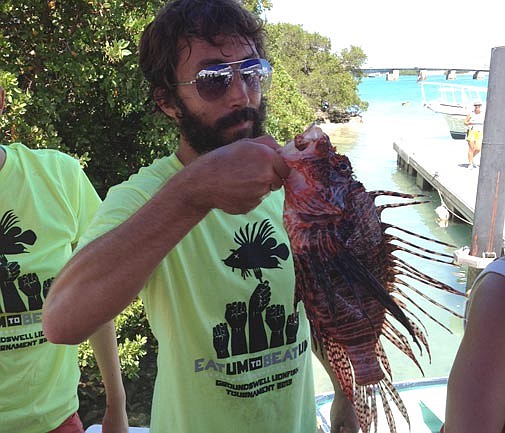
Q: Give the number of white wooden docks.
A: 1